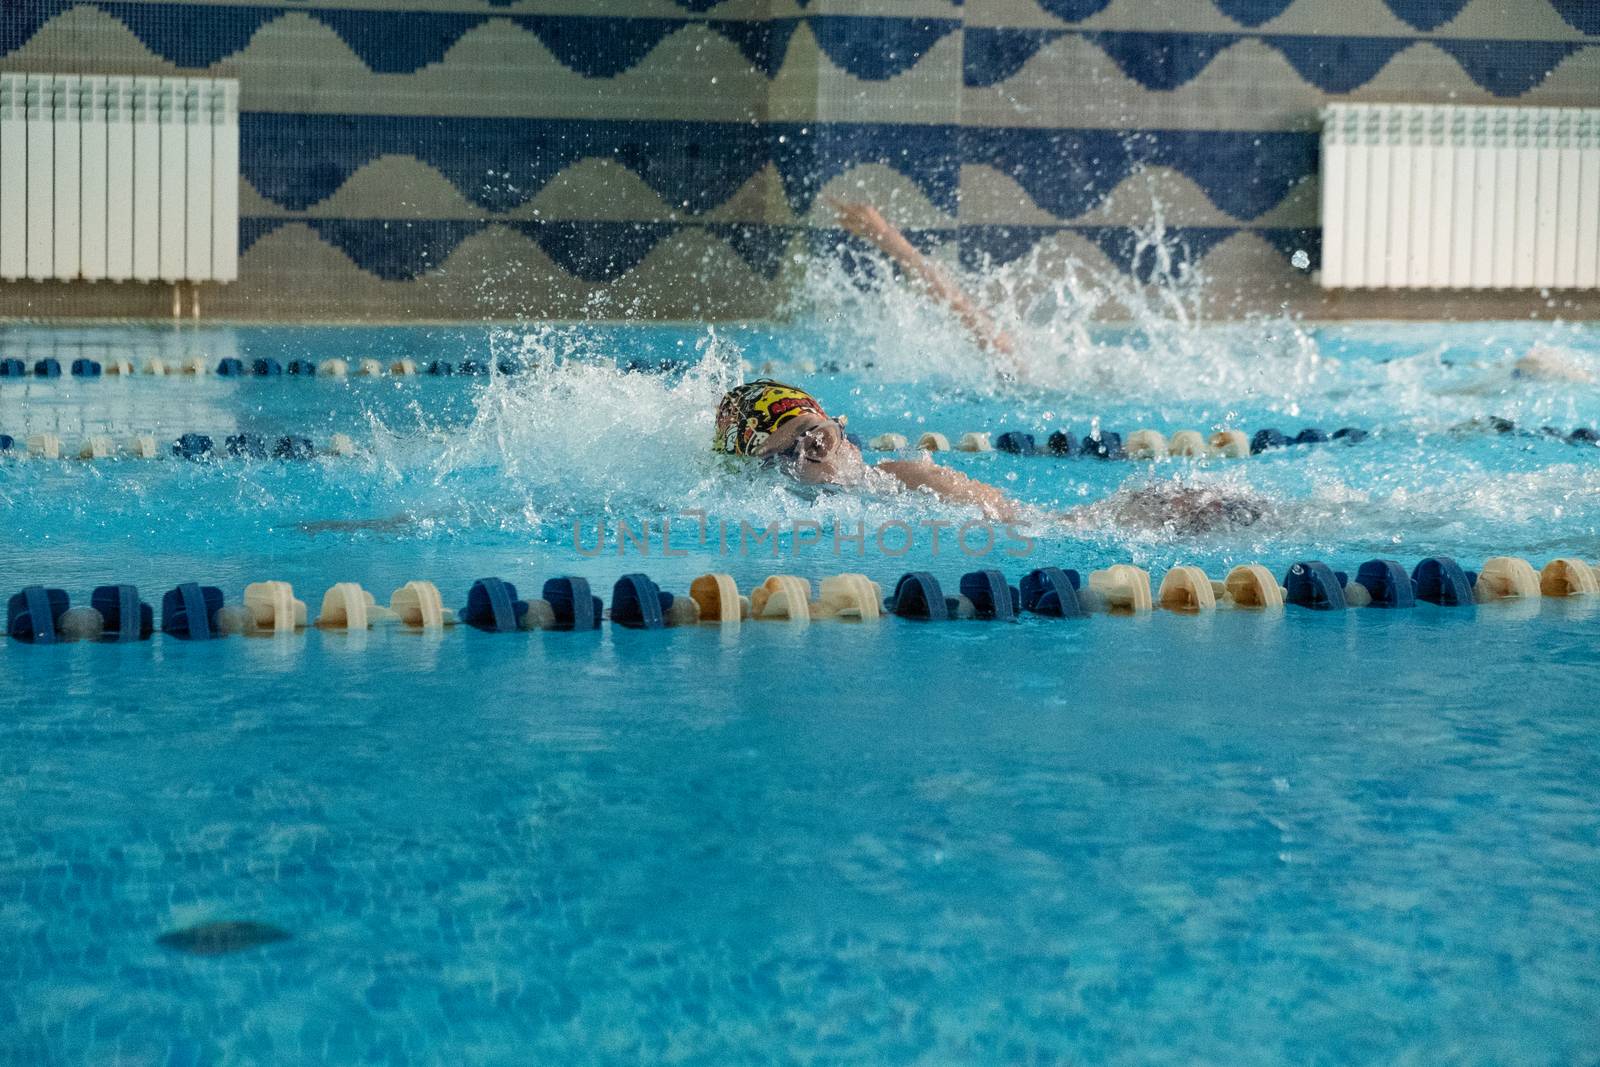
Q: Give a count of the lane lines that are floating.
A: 3